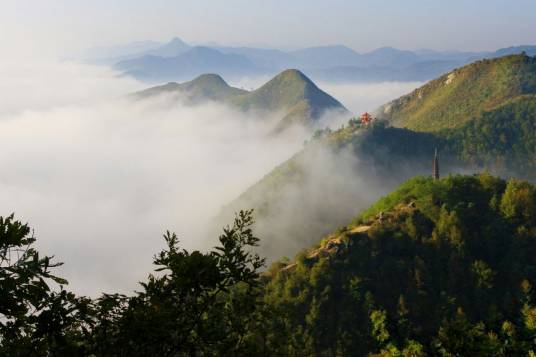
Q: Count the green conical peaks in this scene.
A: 2